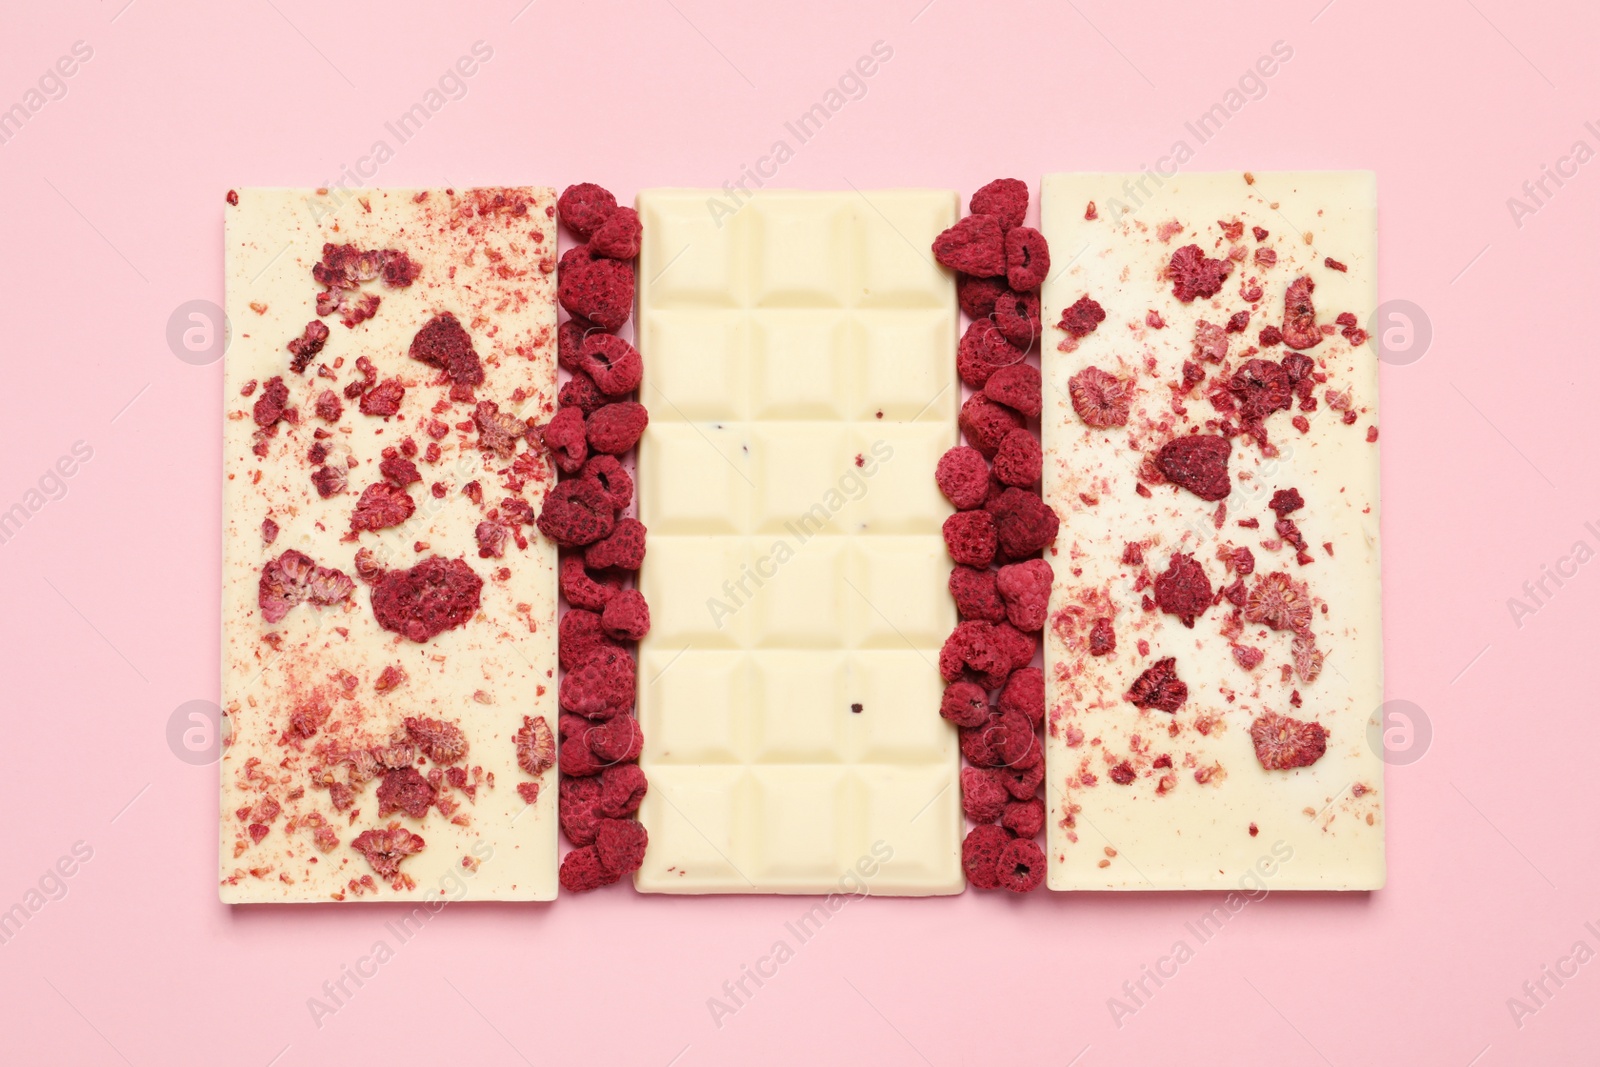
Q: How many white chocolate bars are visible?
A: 3